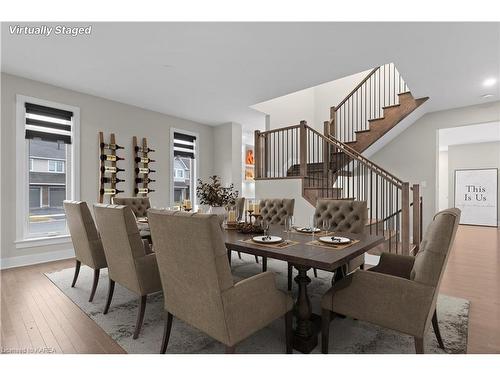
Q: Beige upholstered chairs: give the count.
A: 8